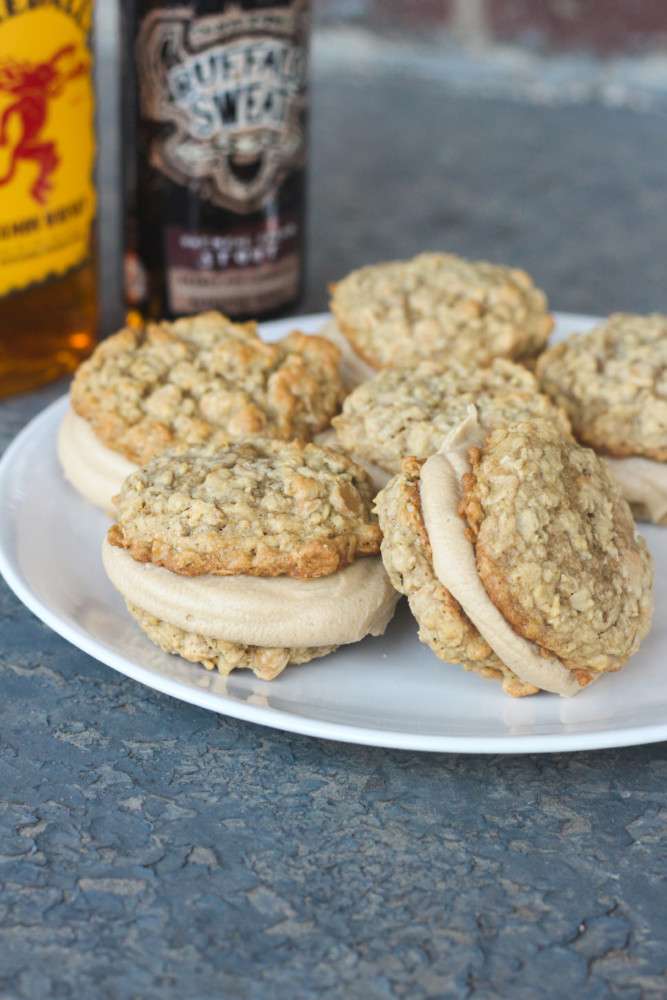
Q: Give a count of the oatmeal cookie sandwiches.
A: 6